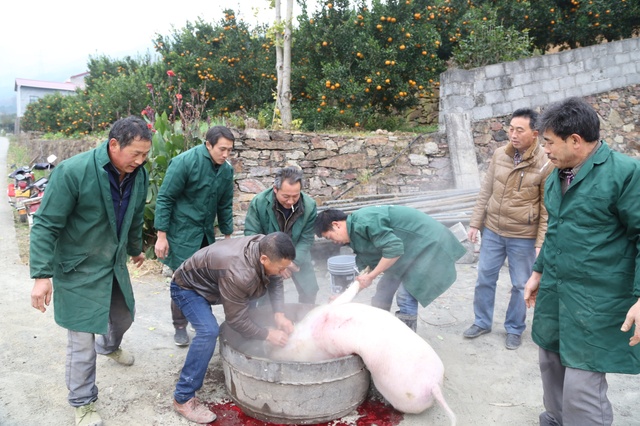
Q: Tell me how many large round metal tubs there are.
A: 1